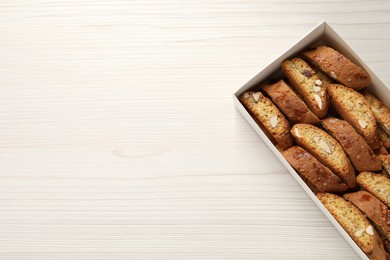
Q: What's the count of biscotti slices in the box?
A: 13